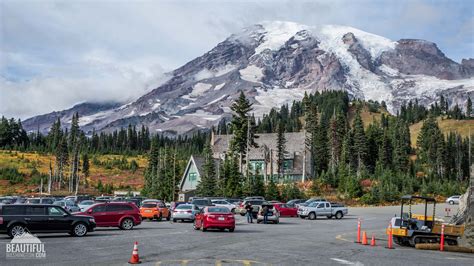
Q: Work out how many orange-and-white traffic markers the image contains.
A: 6